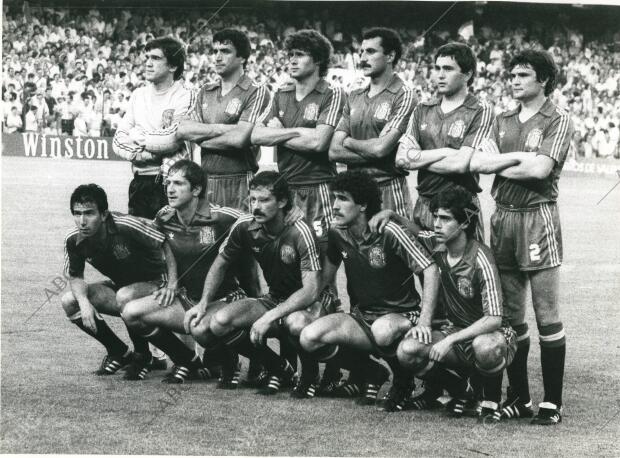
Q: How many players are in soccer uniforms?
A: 11